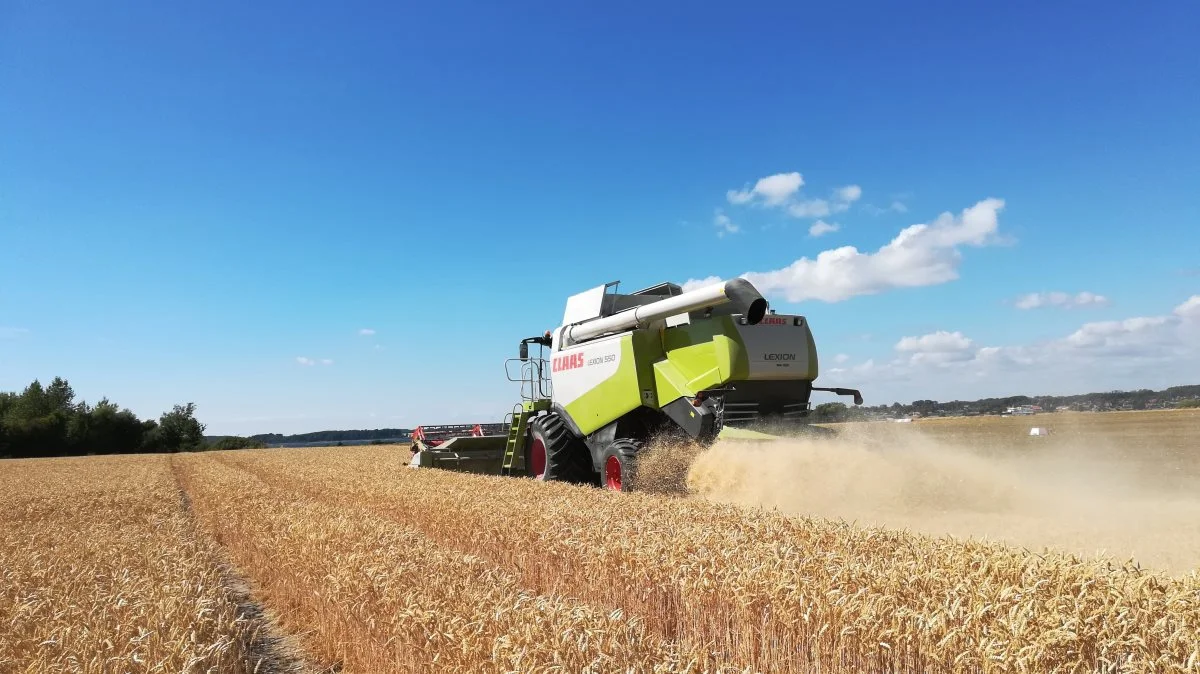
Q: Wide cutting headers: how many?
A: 1